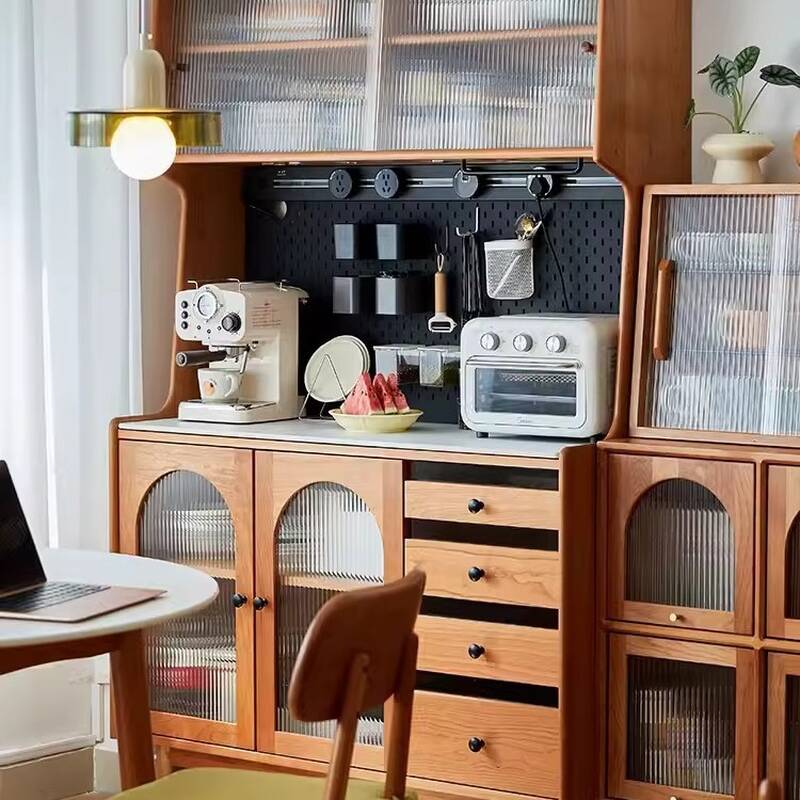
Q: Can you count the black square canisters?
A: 4